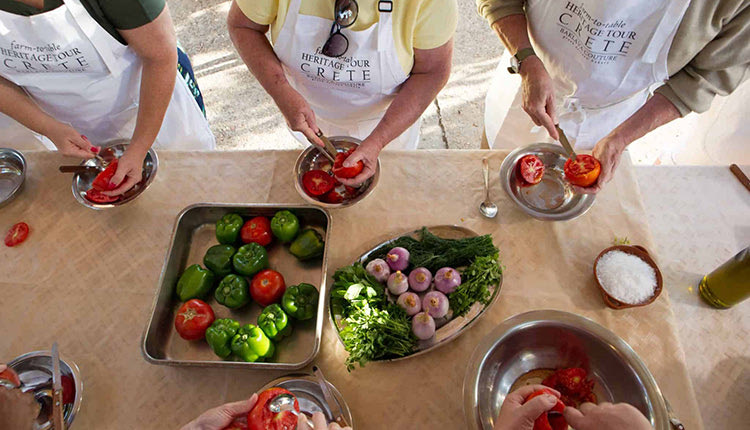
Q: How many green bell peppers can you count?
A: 11